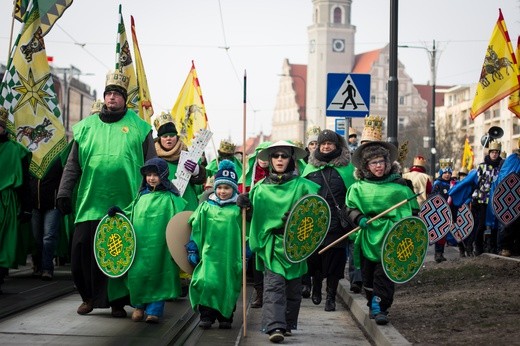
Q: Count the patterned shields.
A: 6